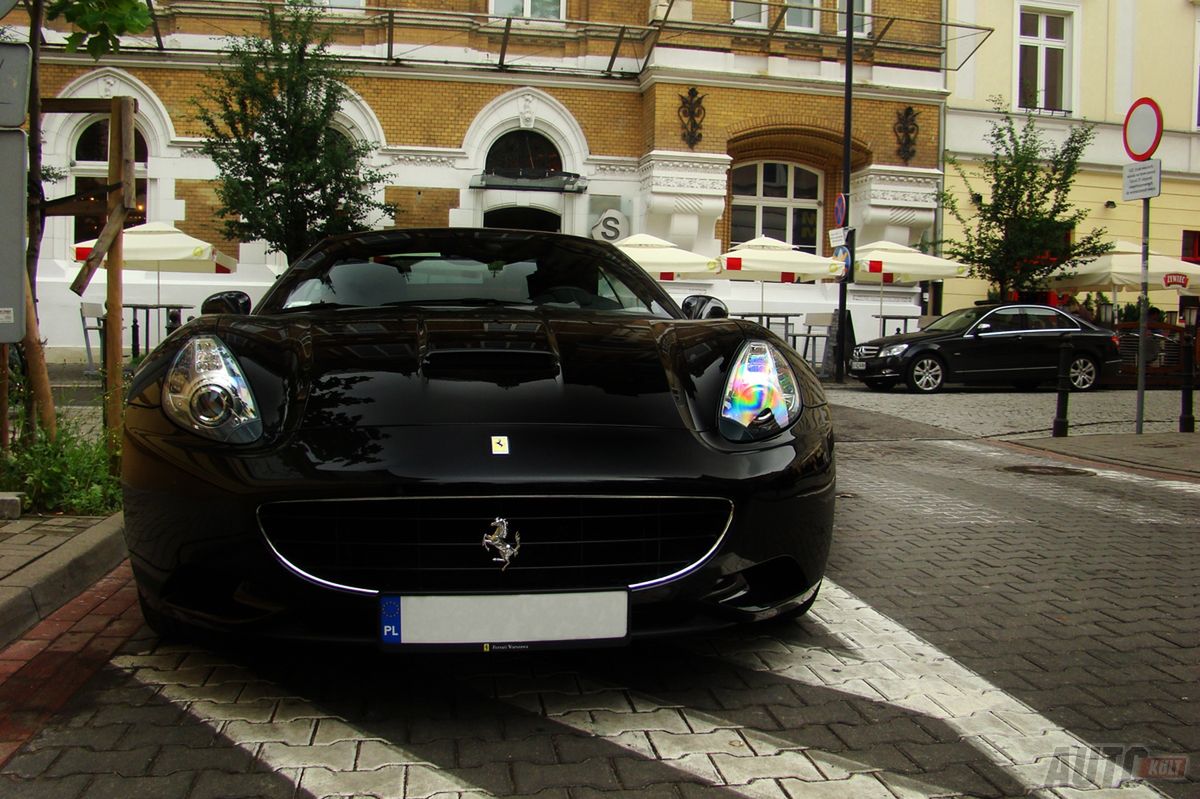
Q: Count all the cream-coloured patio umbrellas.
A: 5